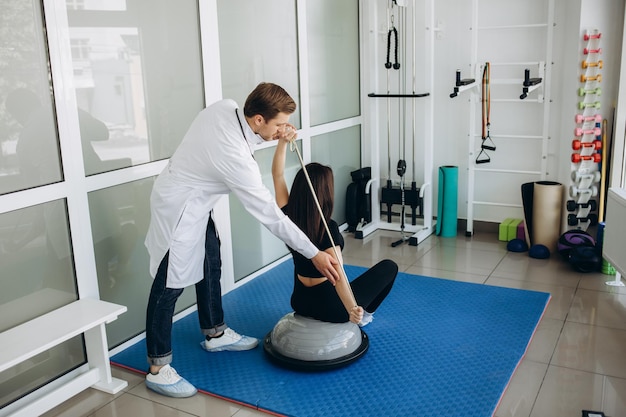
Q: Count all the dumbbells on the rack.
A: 14